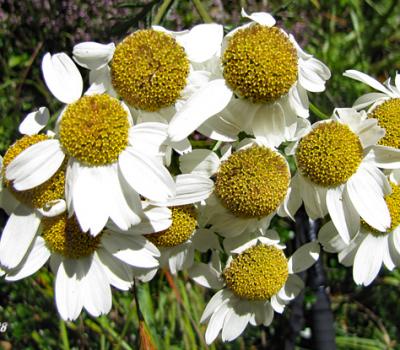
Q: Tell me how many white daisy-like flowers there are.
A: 11